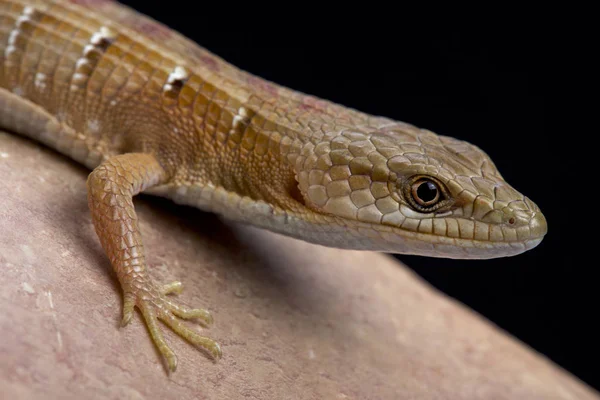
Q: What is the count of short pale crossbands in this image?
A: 4